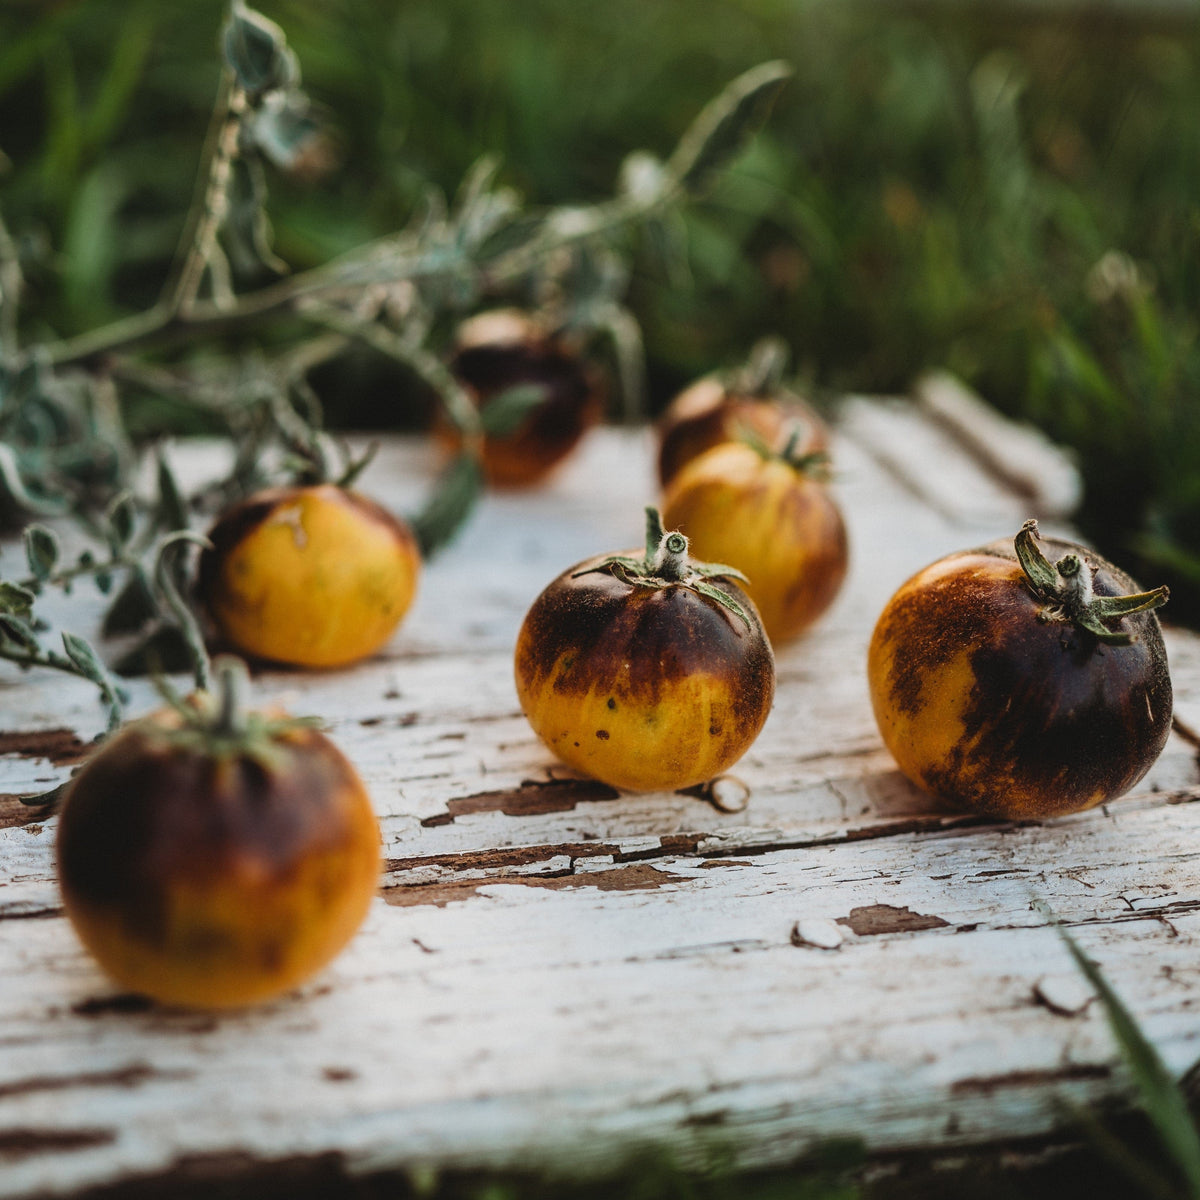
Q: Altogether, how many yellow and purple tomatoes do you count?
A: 7